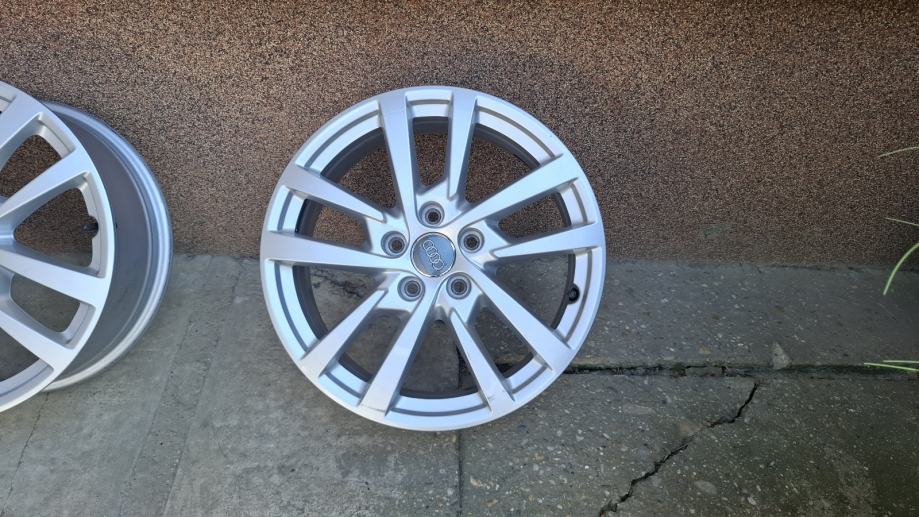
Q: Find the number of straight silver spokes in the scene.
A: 14